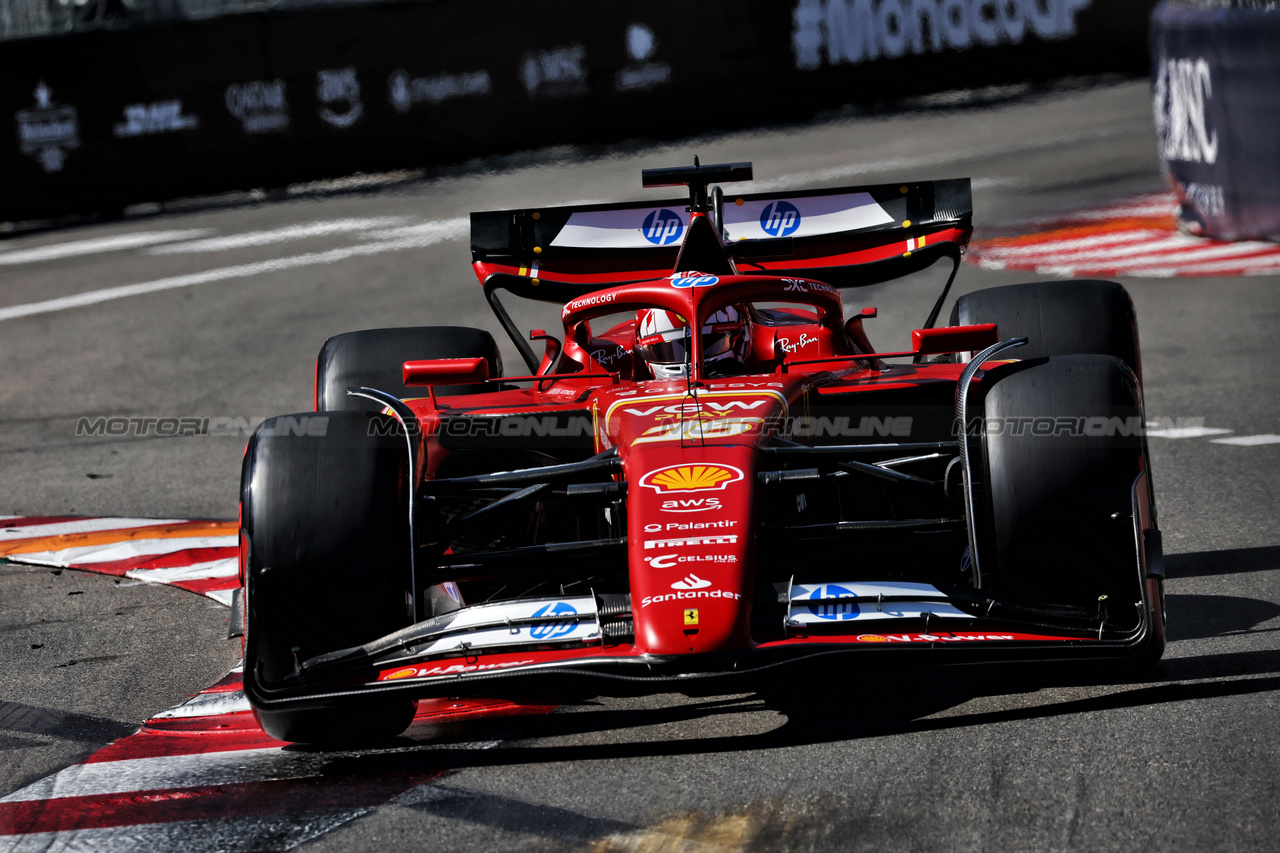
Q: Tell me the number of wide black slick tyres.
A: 4